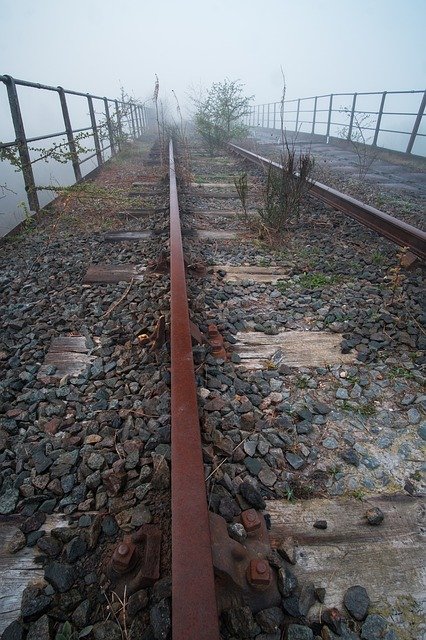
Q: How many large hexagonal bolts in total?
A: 3